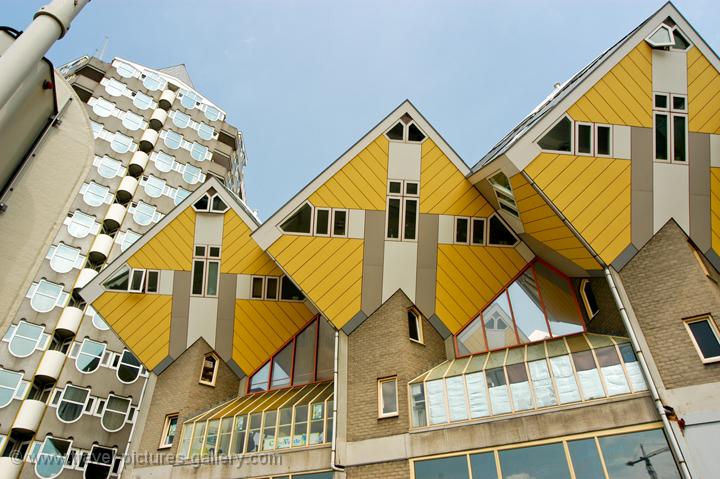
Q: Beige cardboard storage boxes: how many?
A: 0